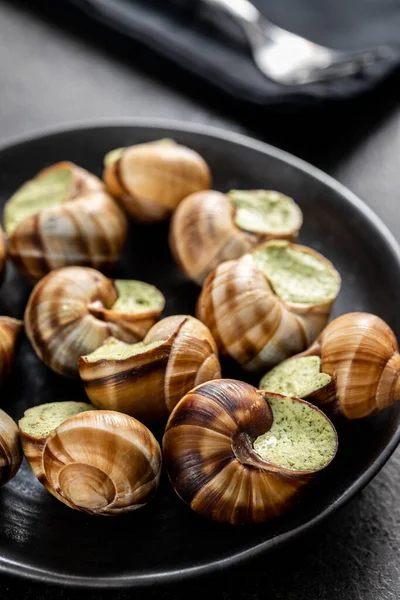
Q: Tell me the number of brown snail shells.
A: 12